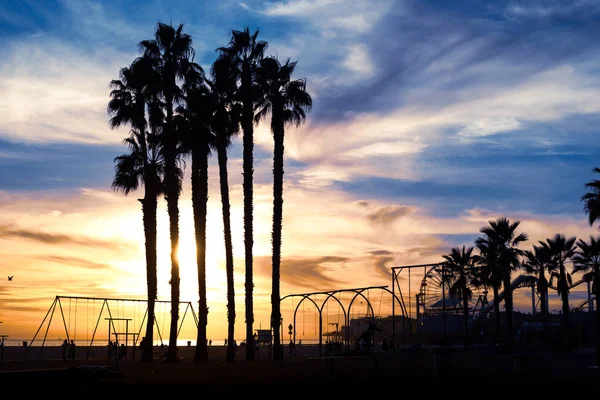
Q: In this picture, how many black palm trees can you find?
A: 13